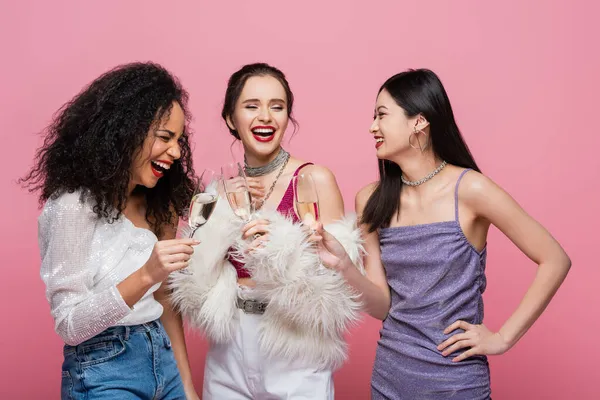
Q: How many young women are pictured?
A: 3